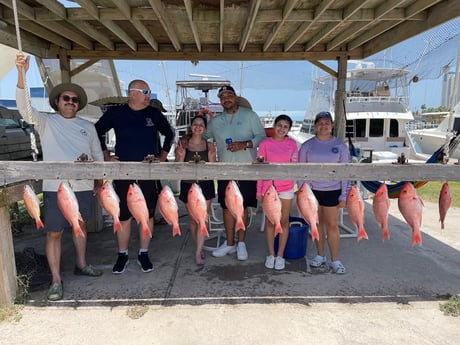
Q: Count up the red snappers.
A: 13